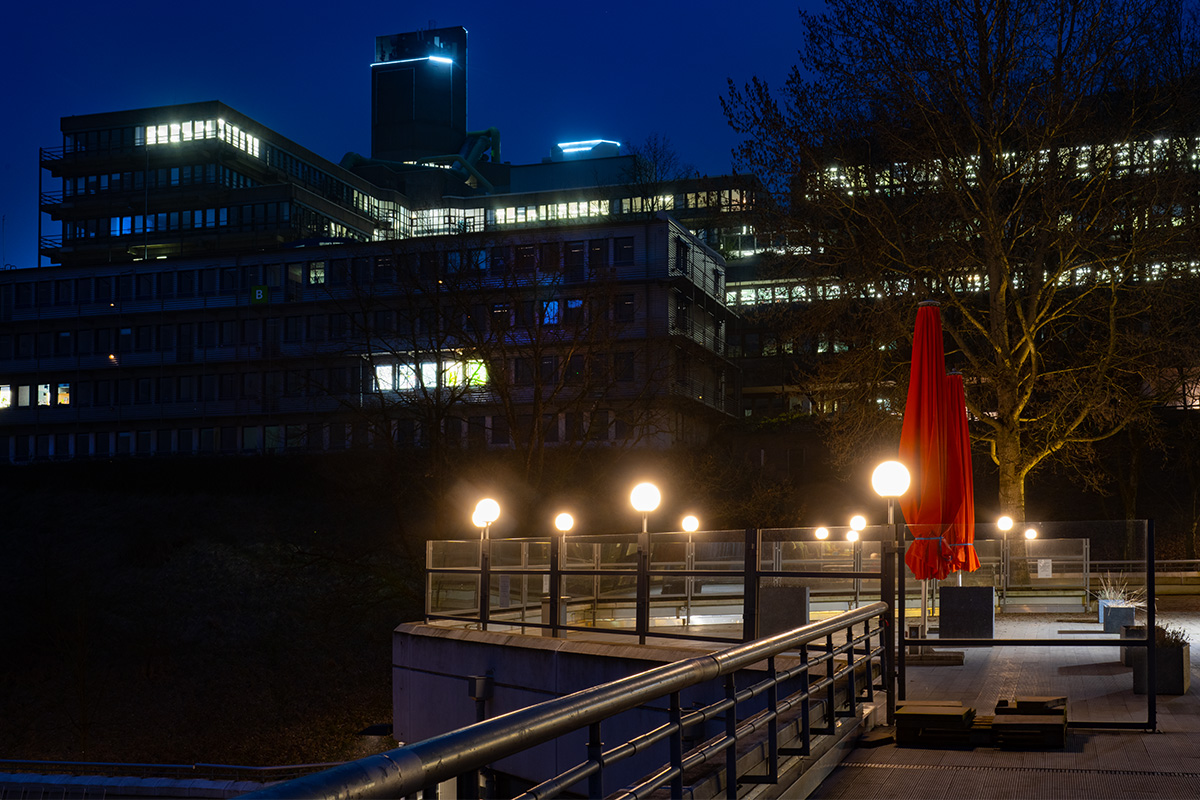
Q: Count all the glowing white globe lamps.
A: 11